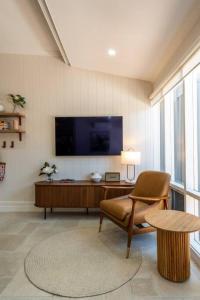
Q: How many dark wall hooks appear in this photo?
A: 2